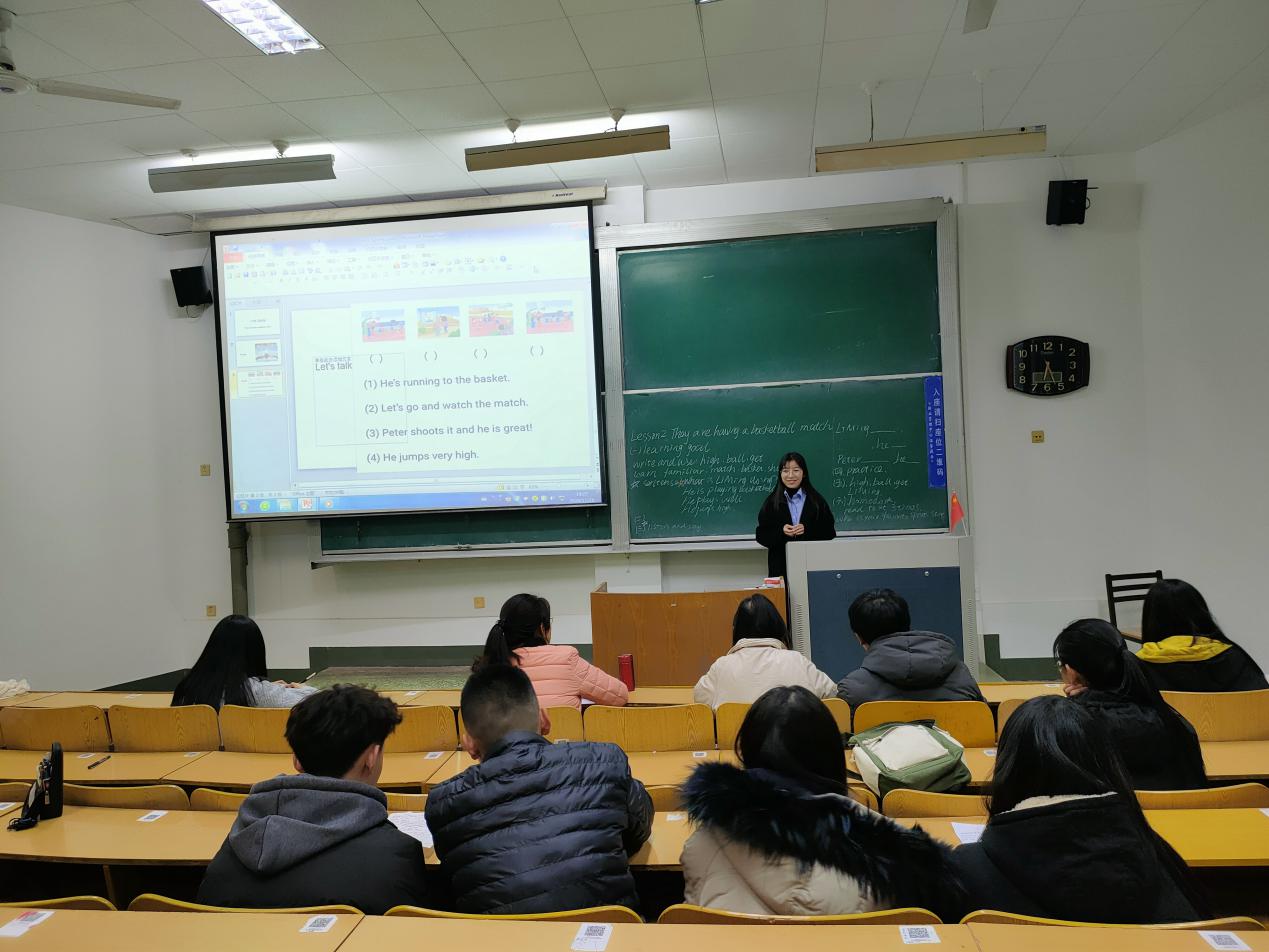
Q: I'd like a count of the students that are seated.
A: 10